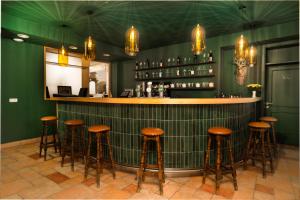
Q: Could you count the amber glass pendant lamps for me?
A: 6